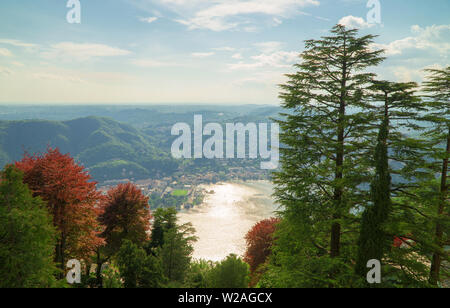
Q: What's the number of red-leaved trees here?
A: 3